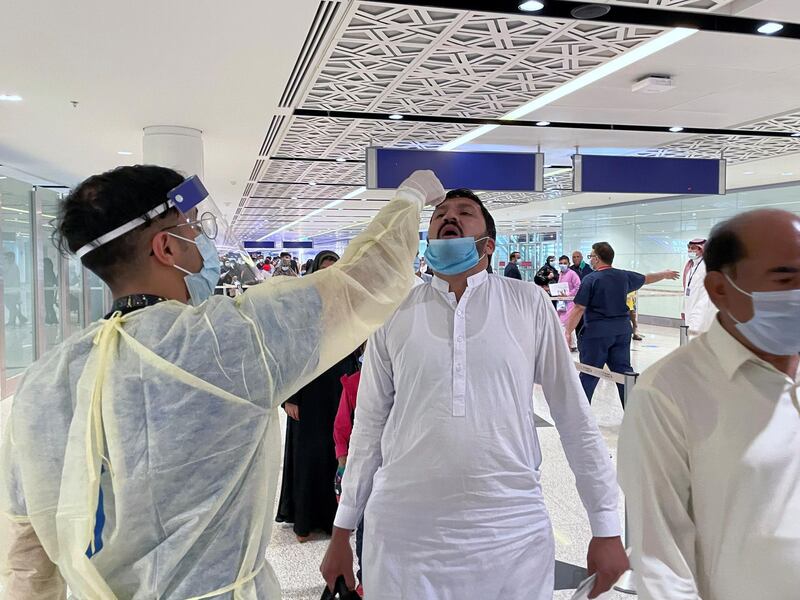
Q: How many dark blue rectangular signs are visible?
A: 4